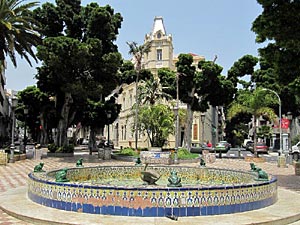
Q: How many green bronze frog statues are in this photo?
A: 8